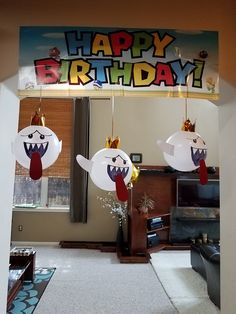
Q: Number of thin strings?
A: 3